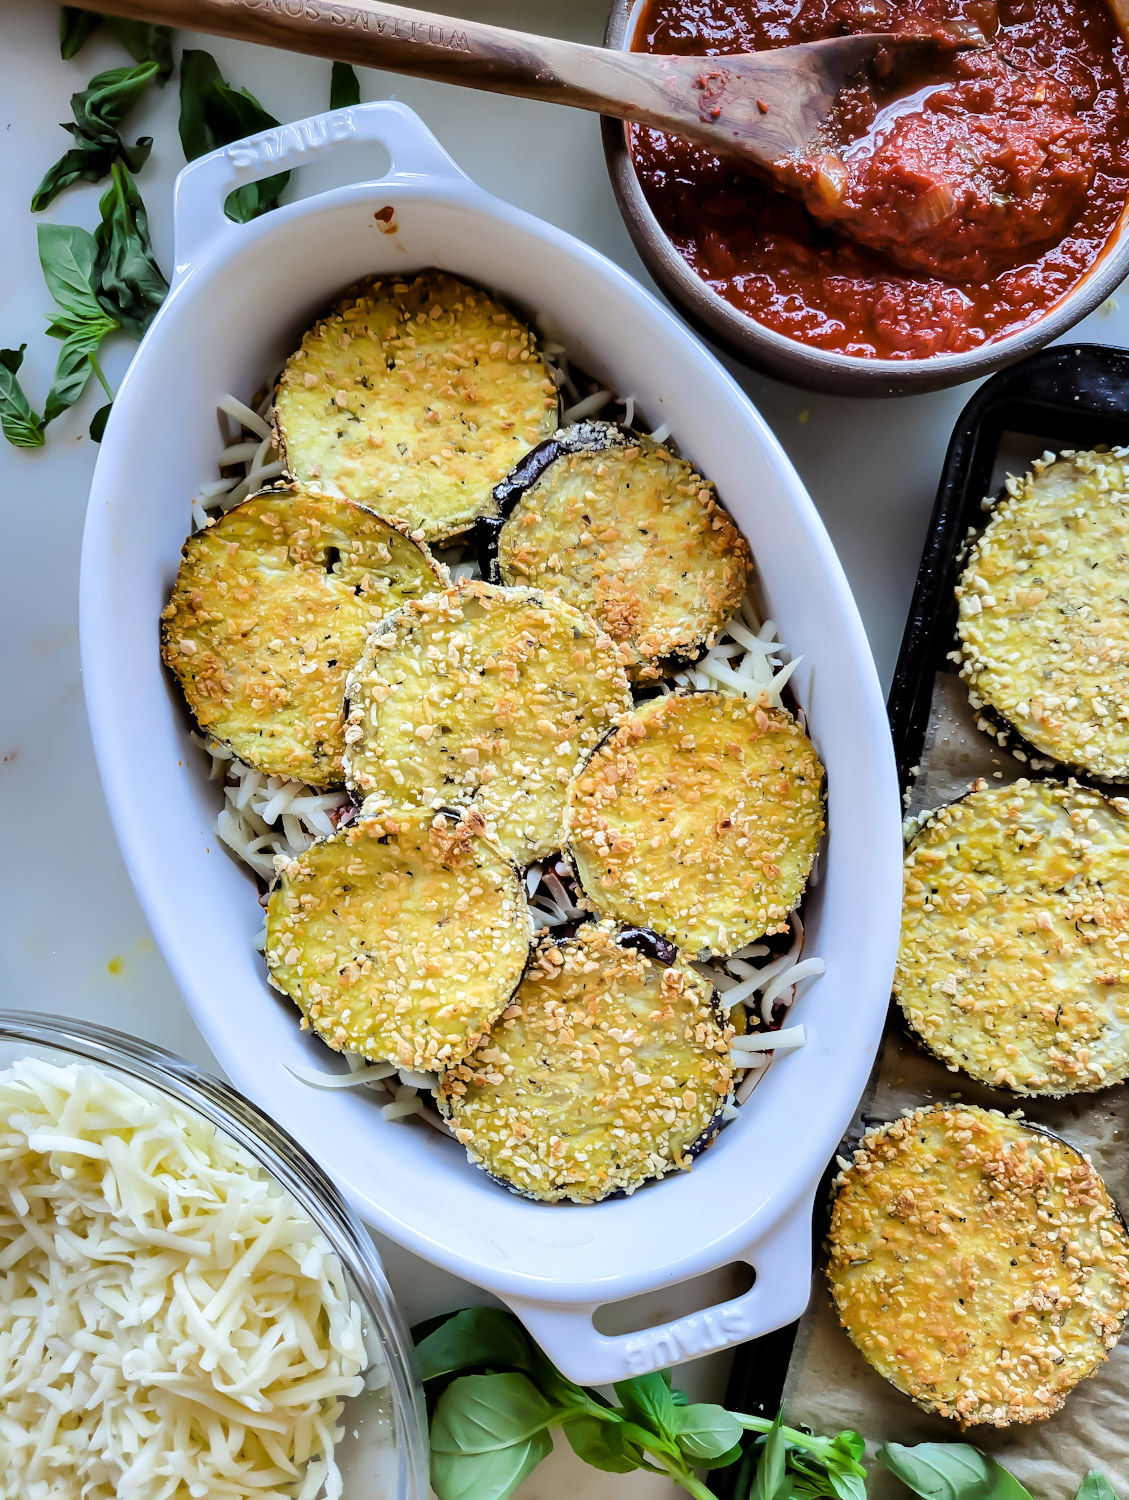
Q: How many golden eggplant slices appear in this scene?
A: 10